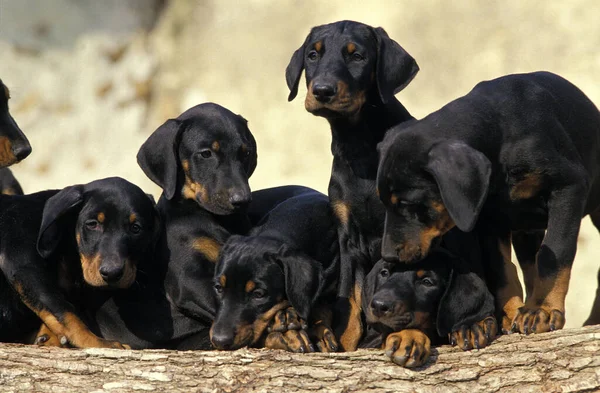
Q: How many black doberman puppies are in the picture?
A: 7